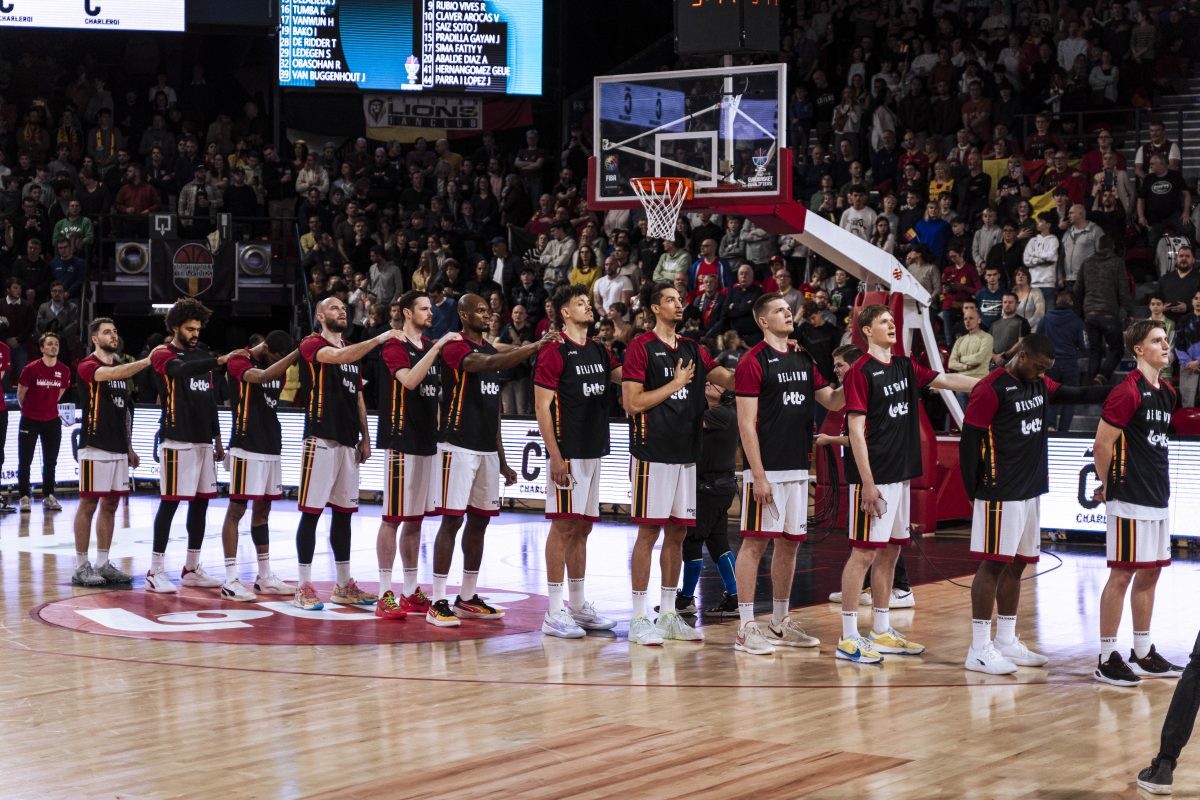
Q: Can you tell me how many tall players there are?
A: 12